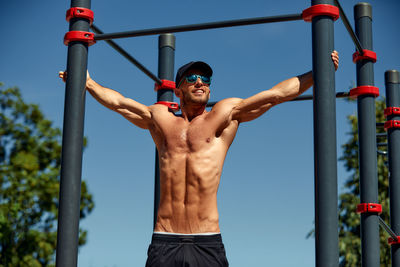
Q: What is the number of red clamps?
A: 11